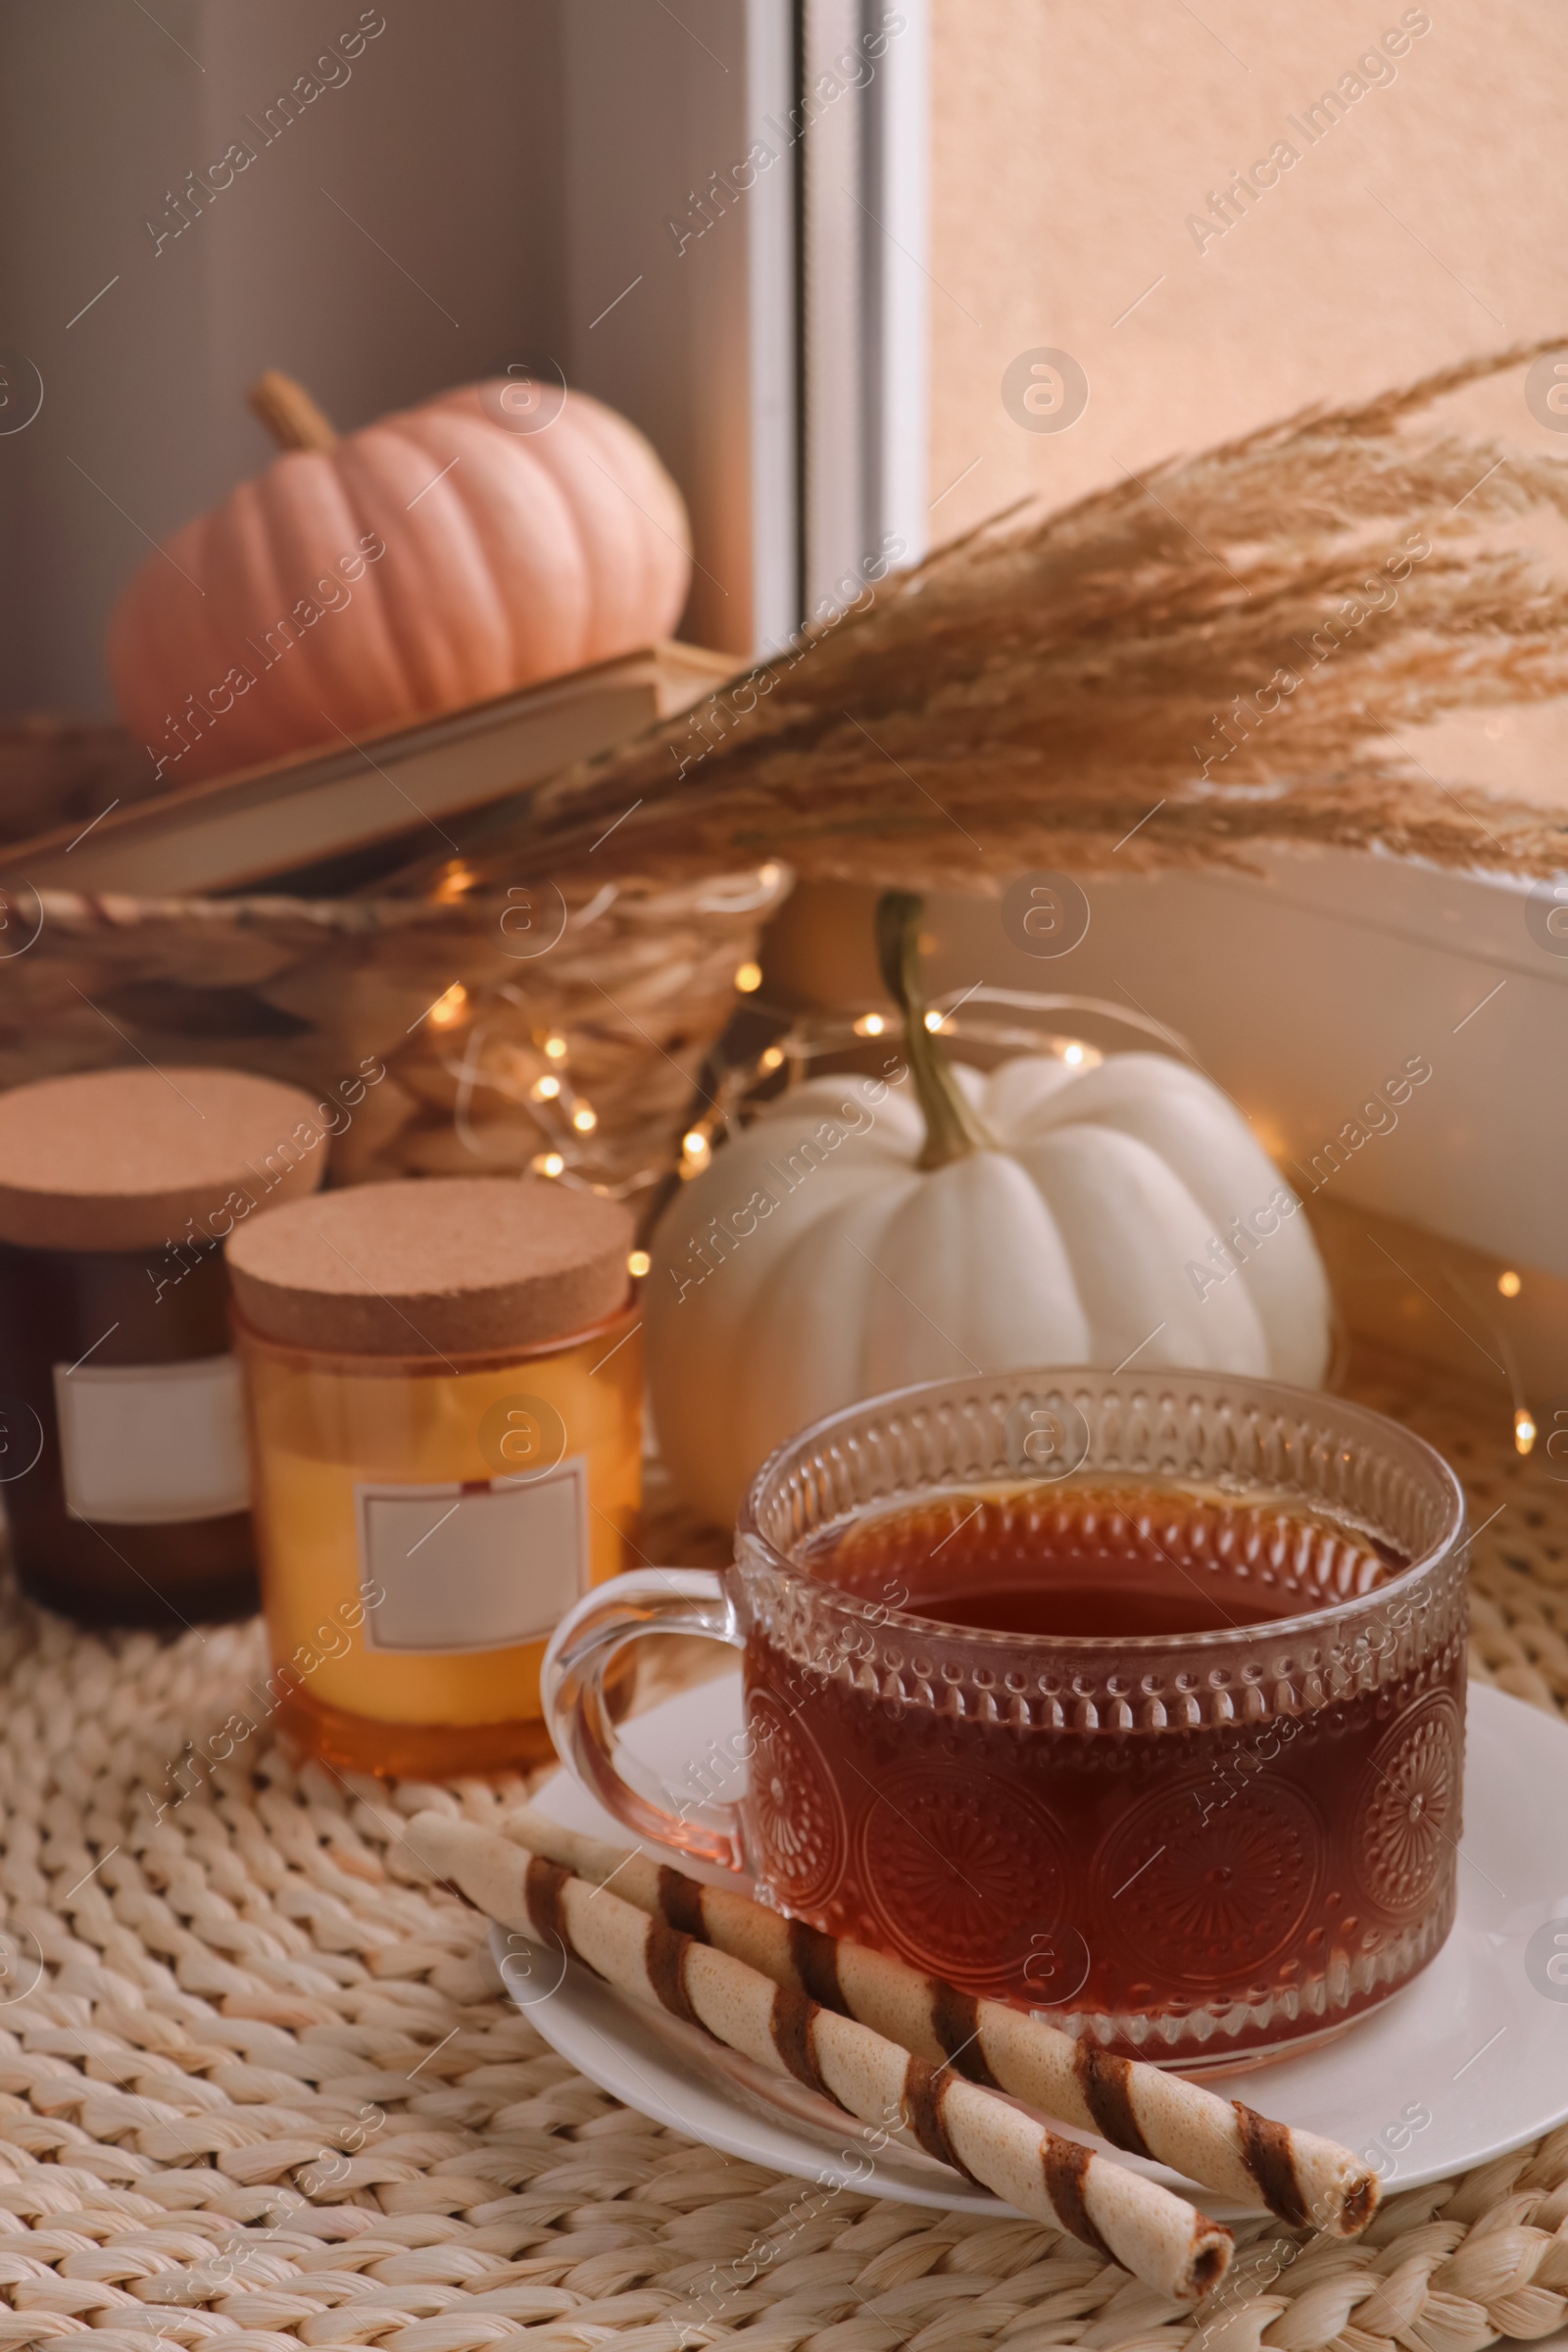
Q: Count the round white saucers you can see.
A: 1